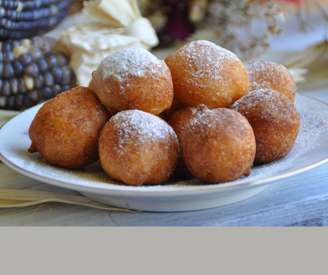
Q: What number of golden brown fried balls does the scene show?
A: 8